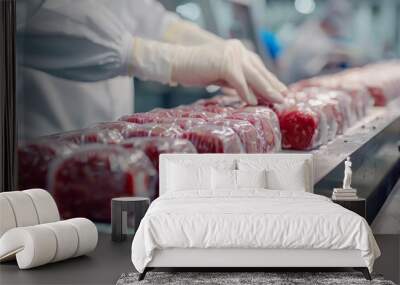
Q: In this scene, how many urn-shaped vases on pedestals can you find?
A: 0